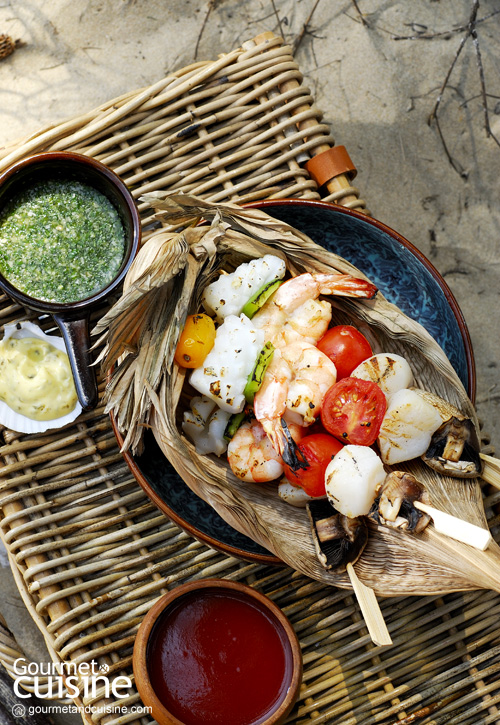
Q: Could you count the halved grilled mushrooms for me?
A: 3